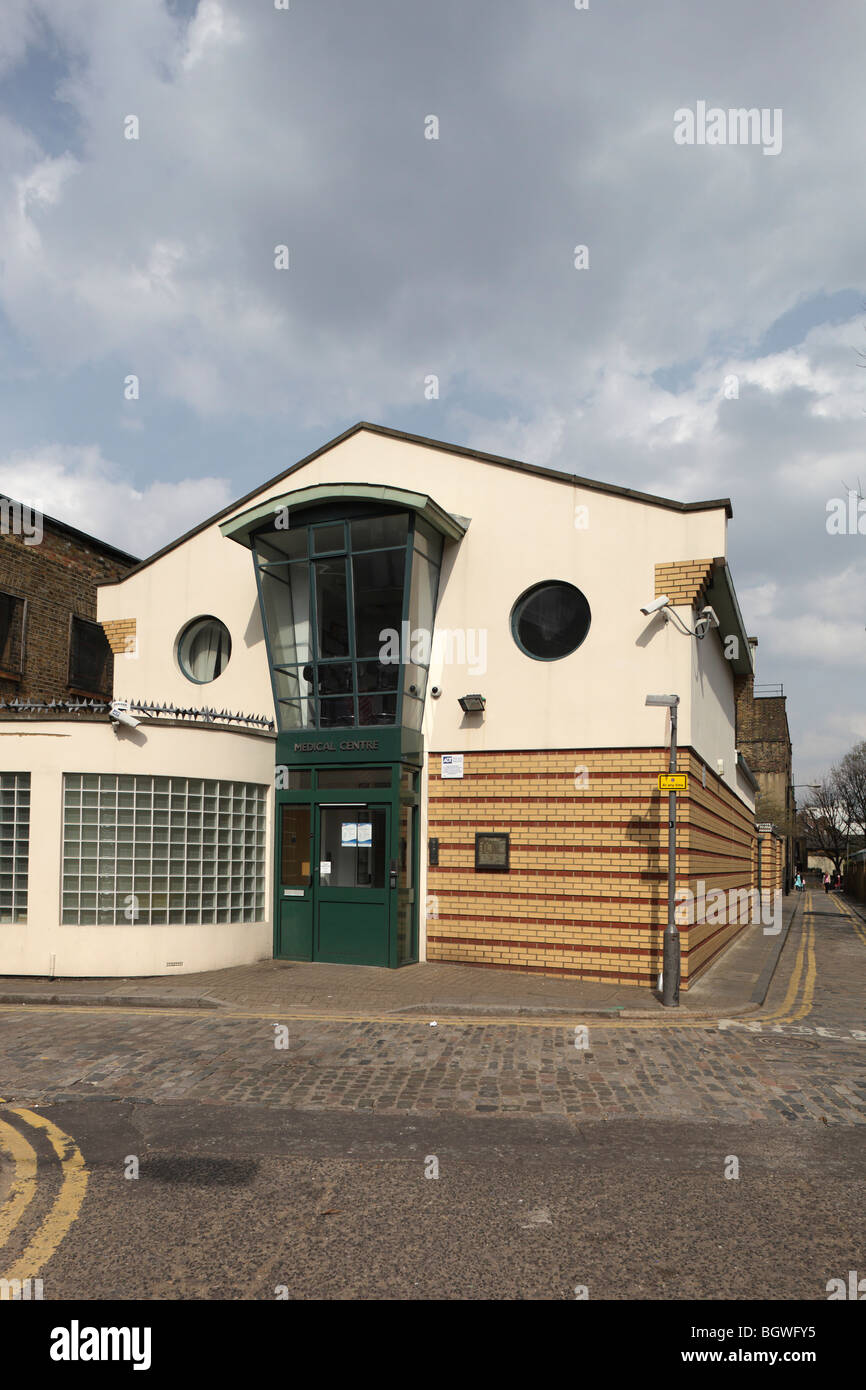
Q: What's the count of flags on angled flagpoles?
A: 0